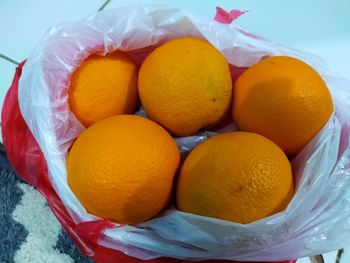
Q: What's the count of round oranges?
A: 5